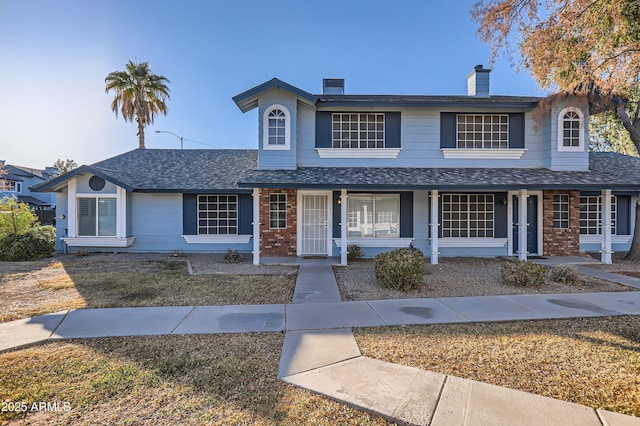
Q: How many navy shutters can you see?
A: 11